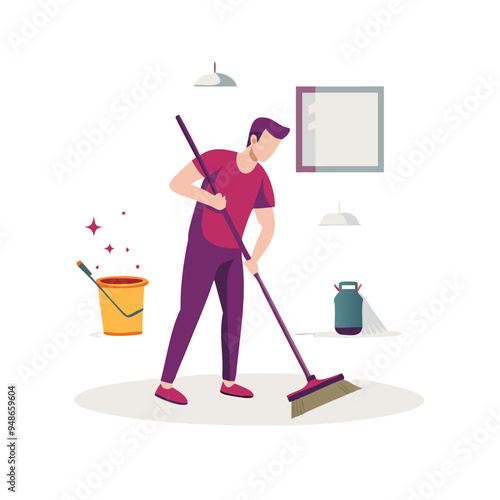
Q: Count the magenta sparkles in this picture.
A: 6